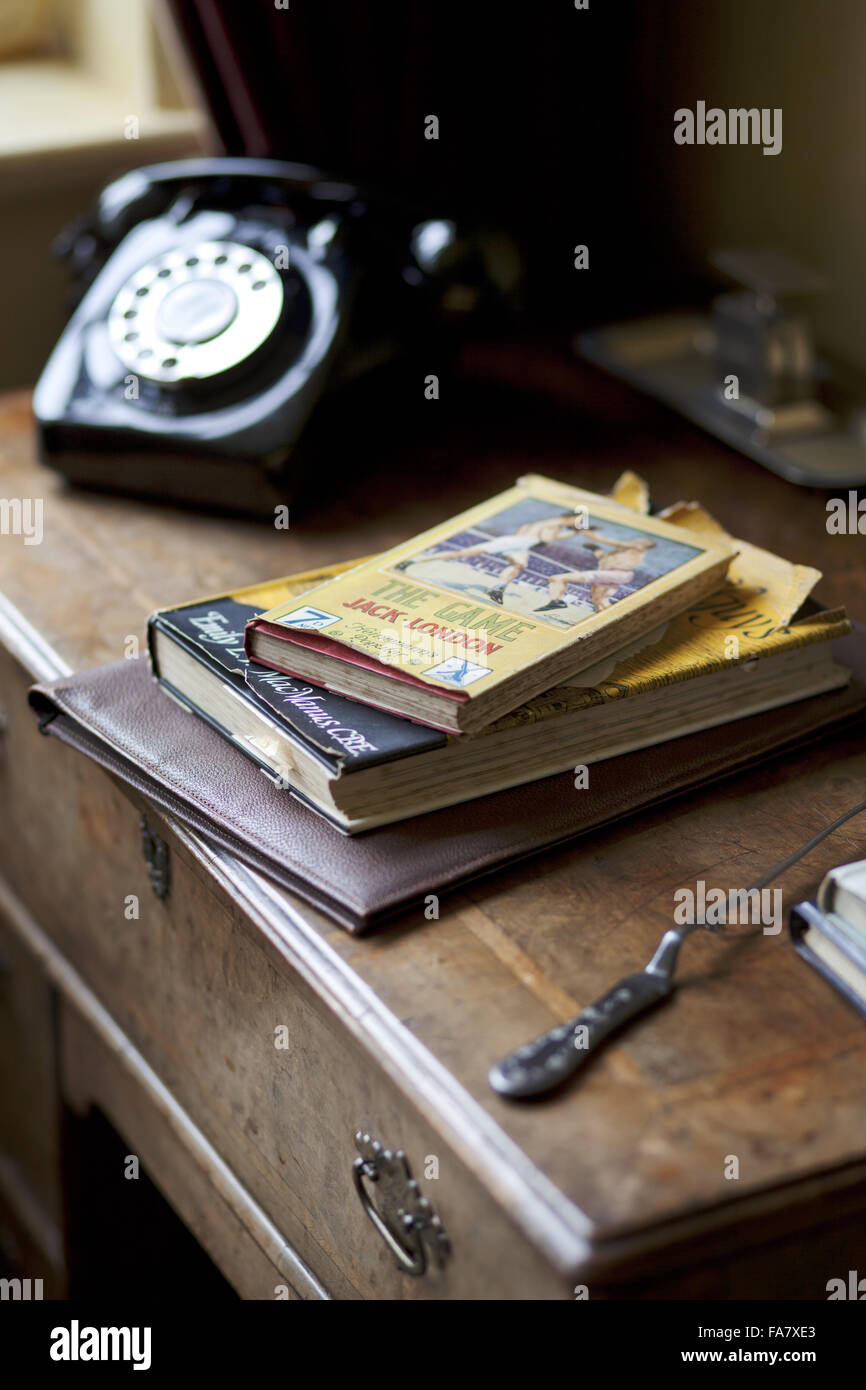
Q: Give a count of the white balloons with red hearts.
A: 0